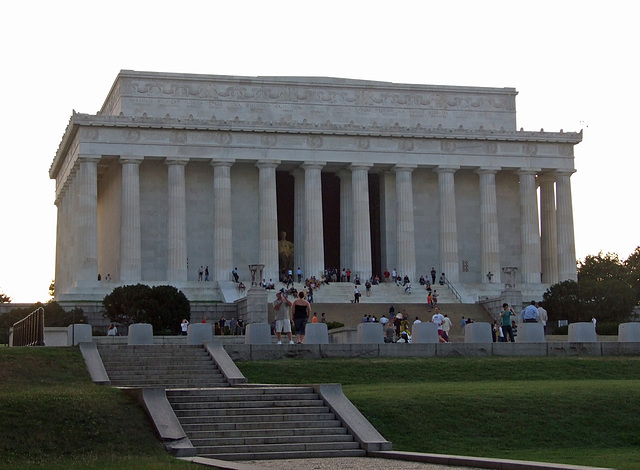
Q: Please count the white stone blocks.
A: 11